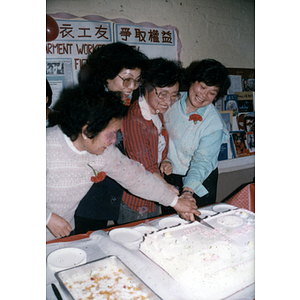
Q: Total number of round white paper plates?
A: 6